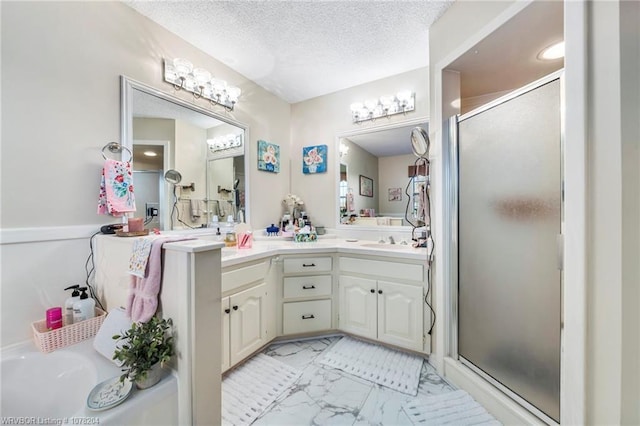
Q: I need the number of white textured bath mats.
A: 3